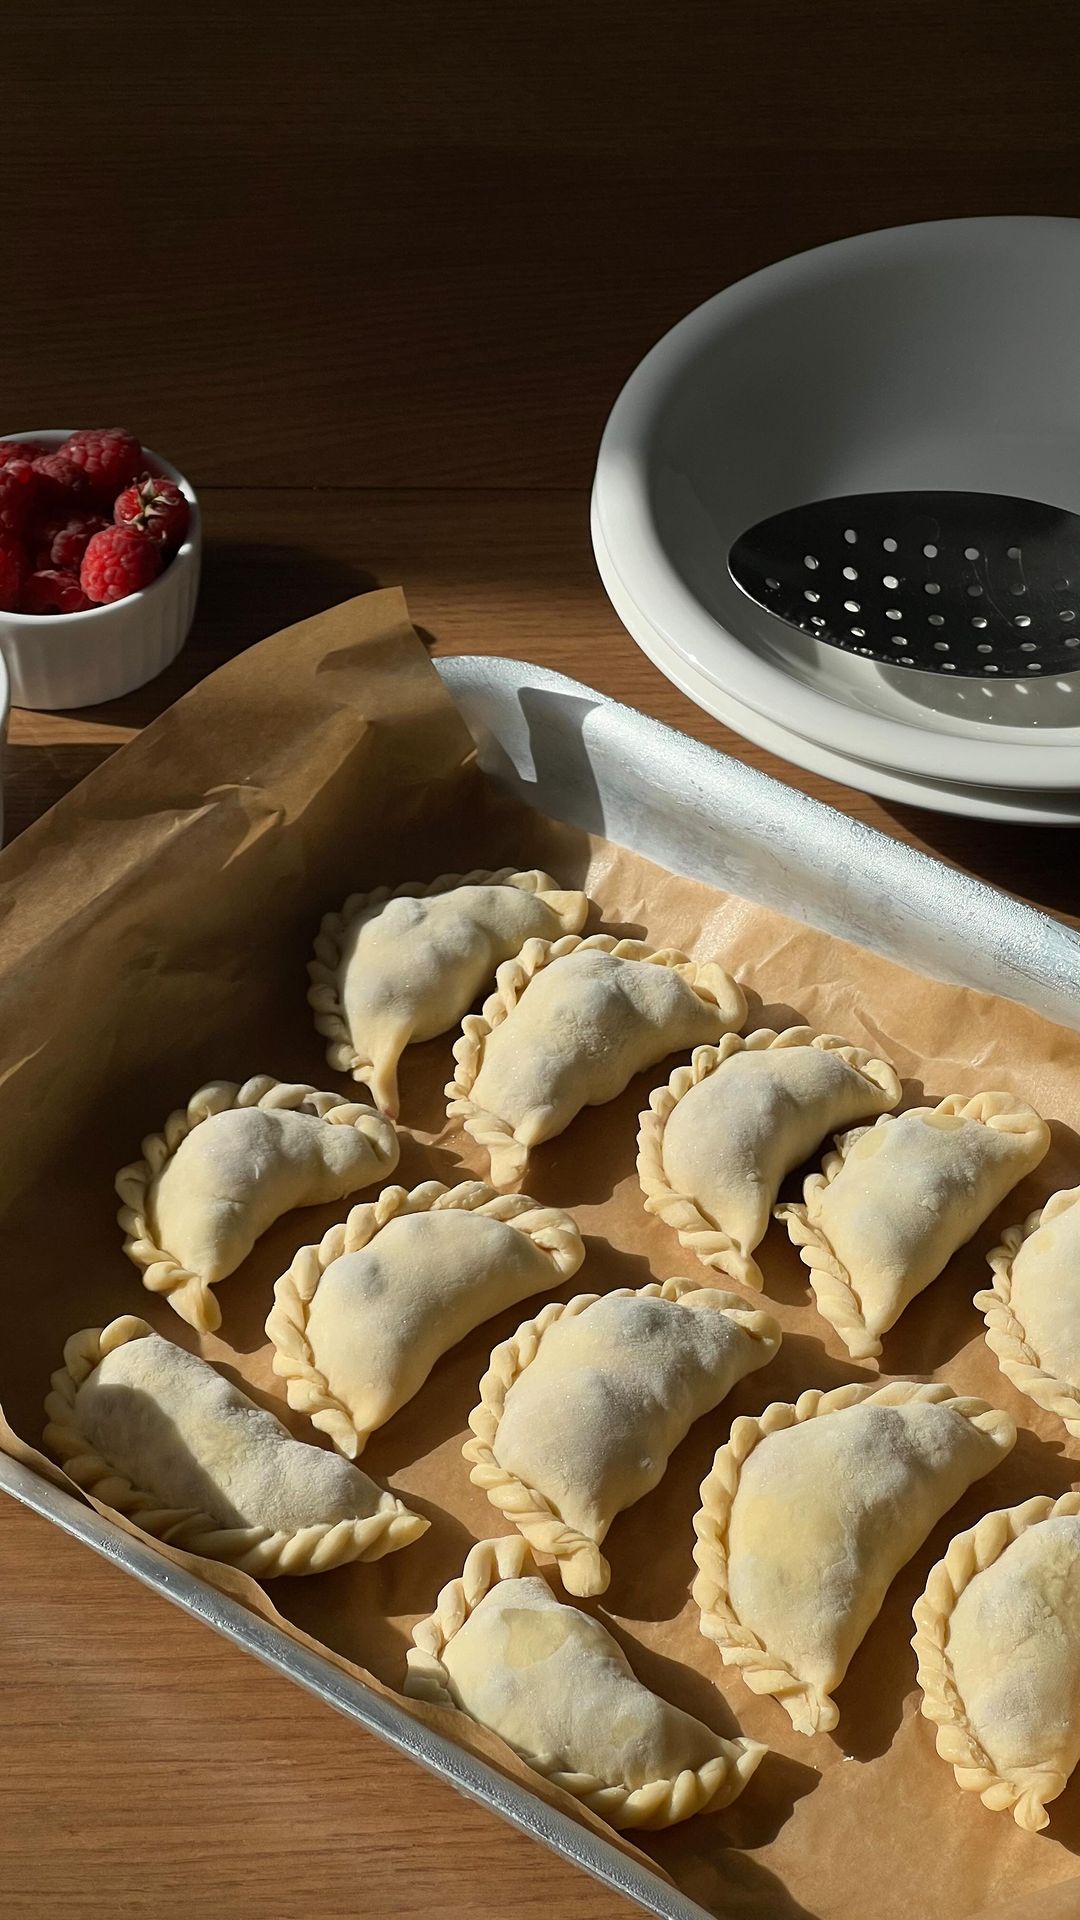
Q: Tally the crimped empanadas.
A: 12